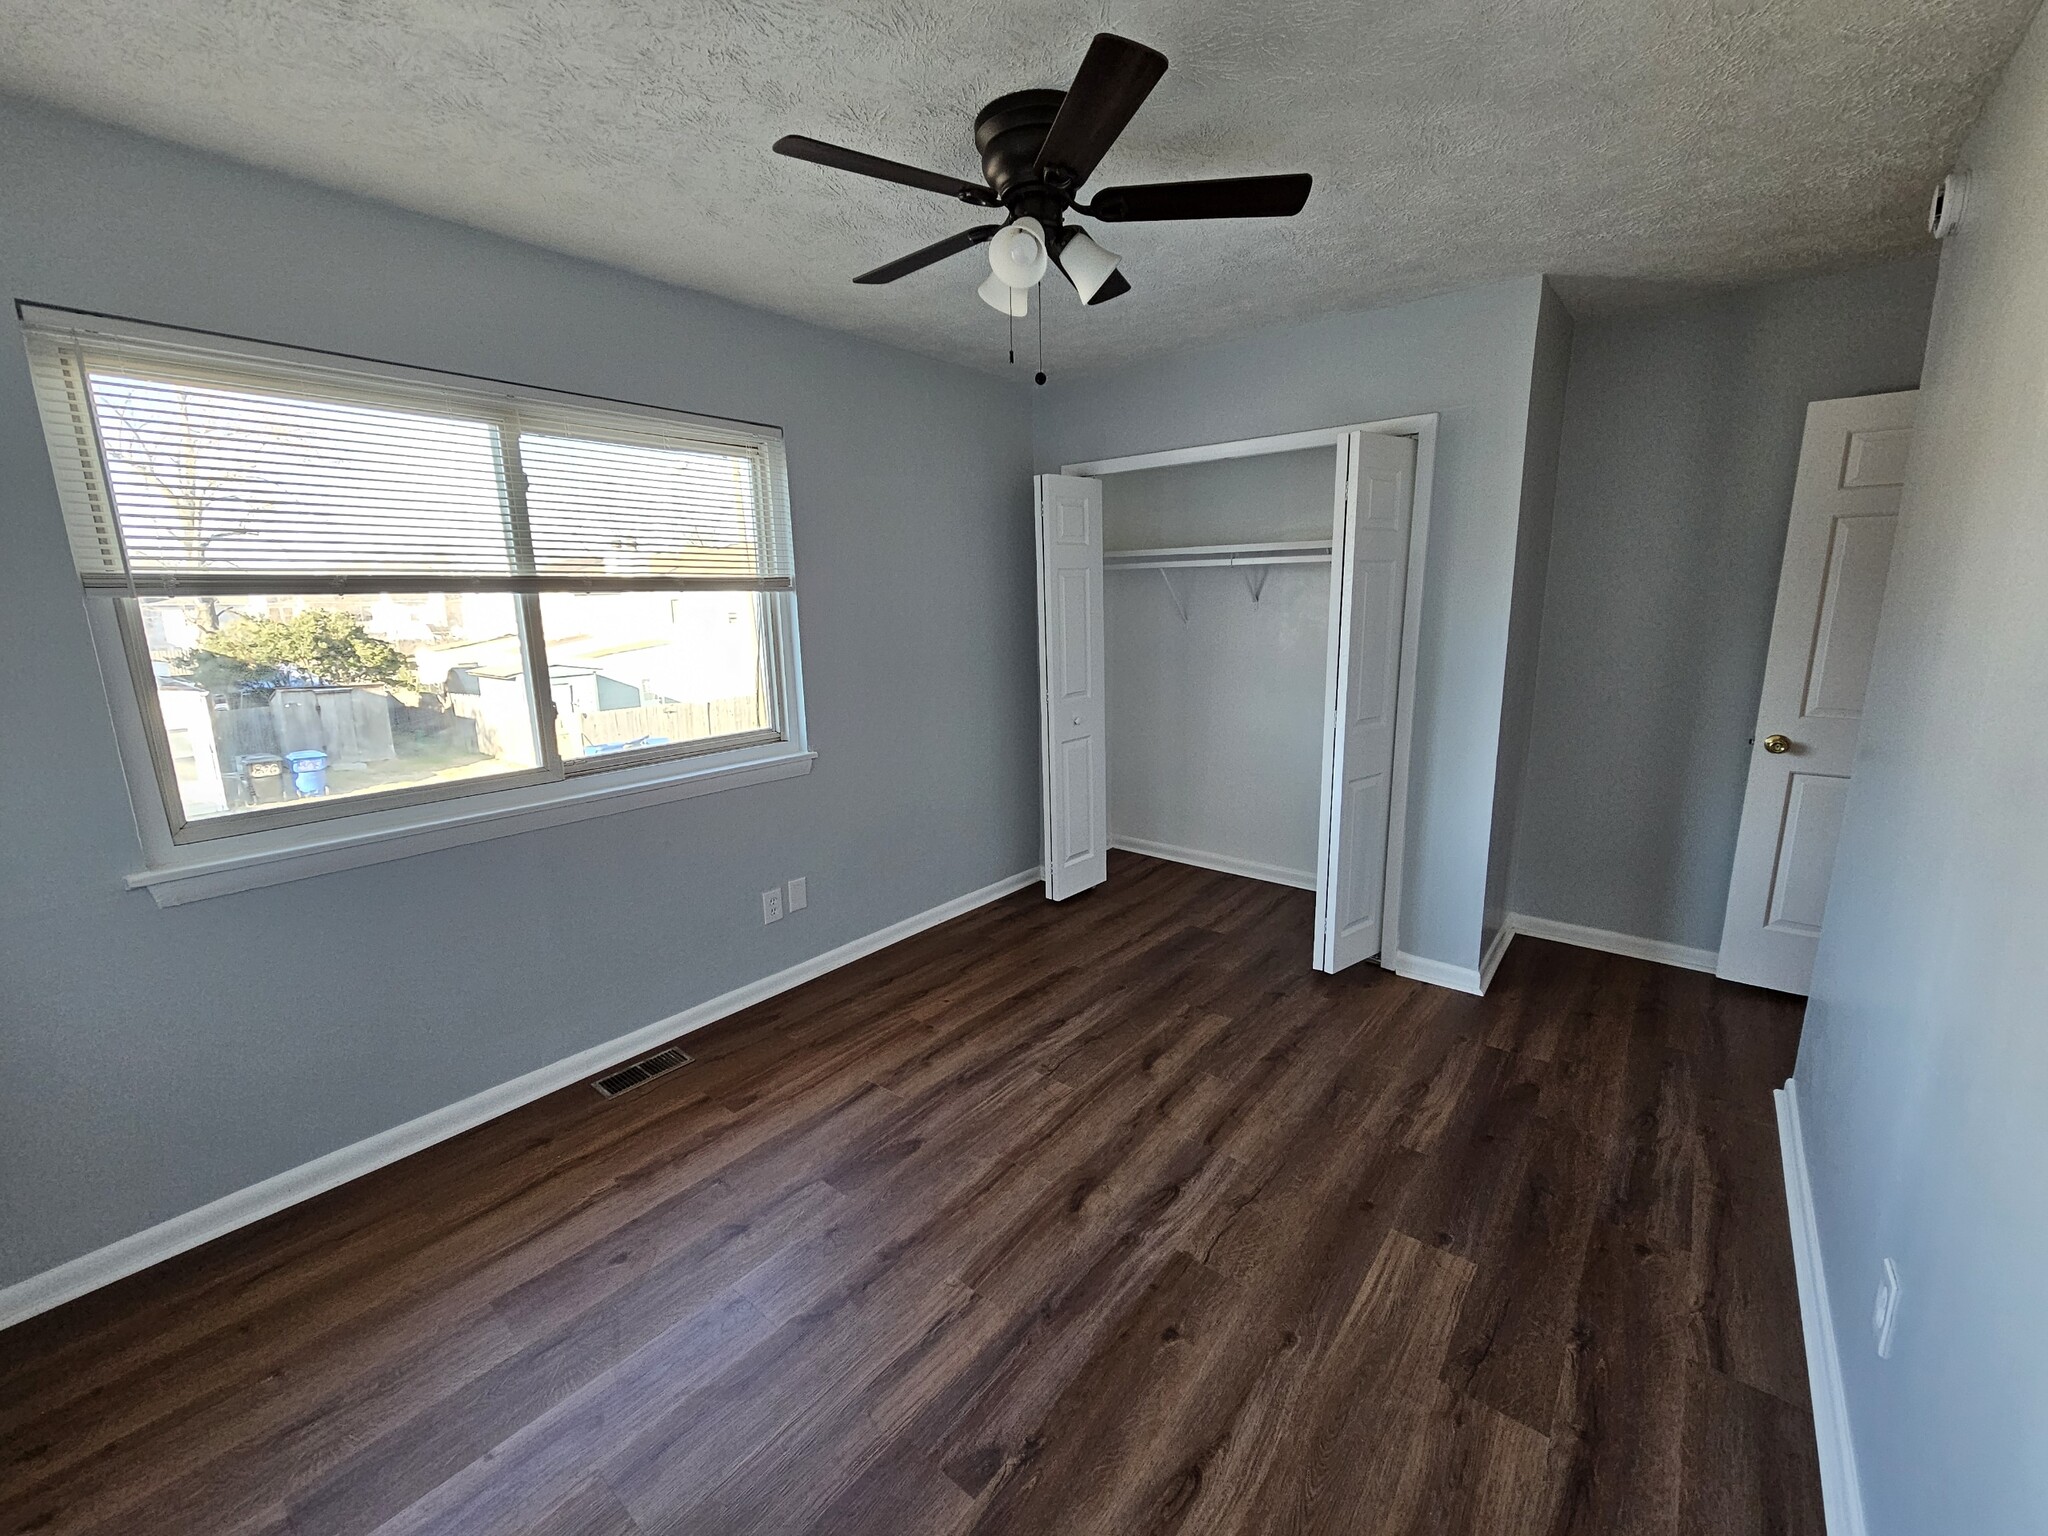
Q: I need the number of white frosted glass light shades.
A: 3